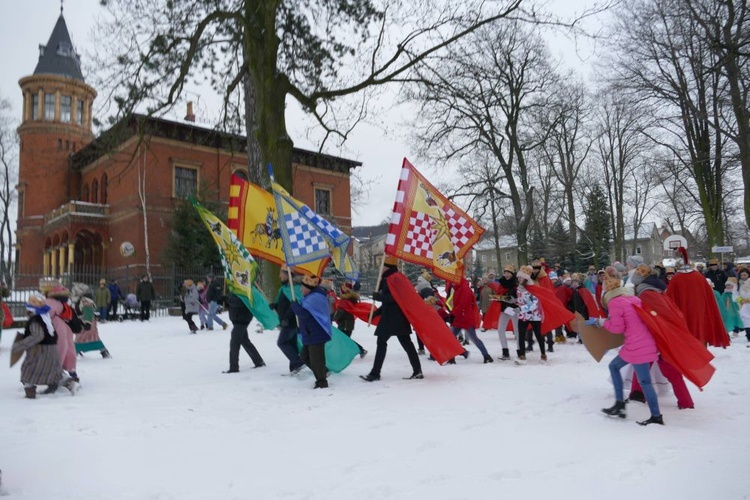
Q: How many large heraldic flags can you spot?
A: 4